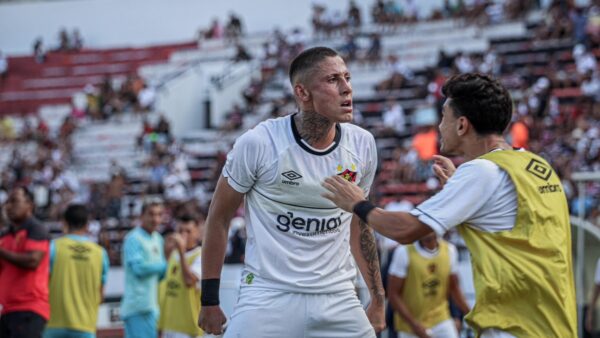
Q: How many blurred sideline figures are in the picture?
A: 5